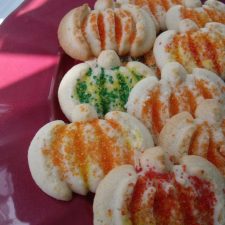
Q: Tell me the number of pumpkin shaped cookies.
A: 9